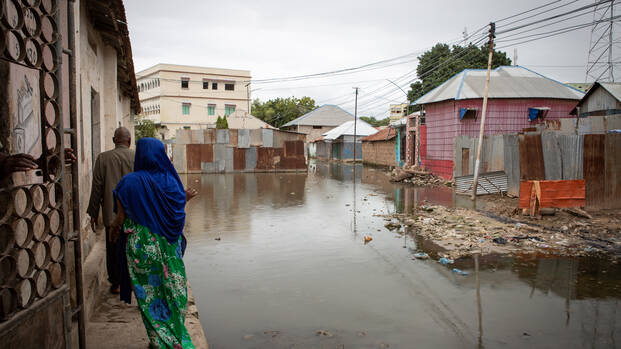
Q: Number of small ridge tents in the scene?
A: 0